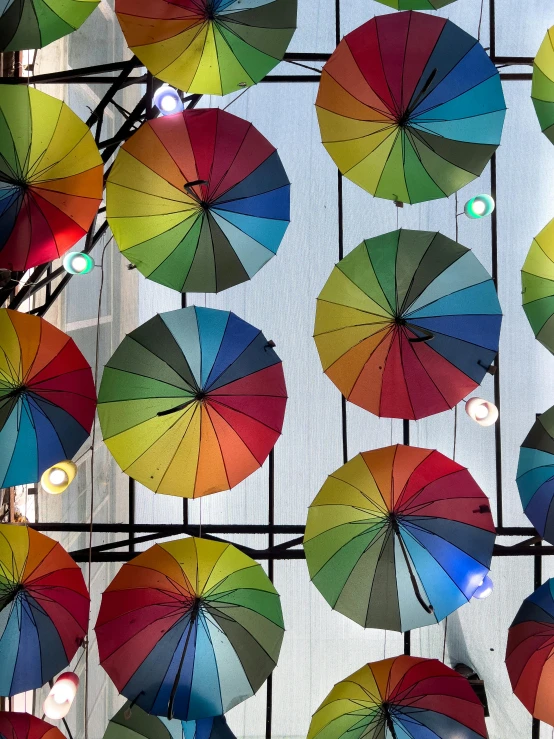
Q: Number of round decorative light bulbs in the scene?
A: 7